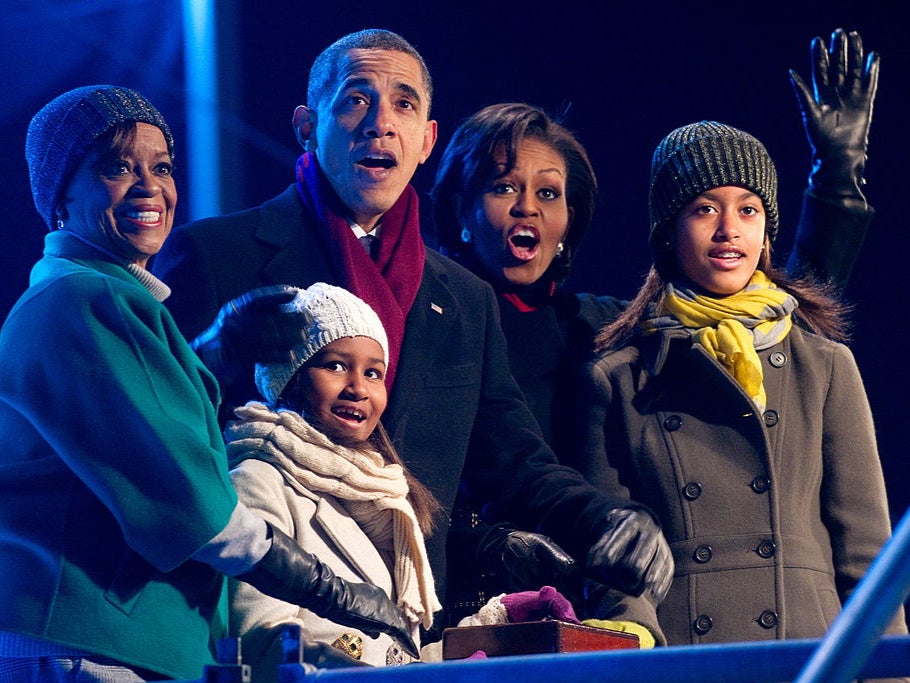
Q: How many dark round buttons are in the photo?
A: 9